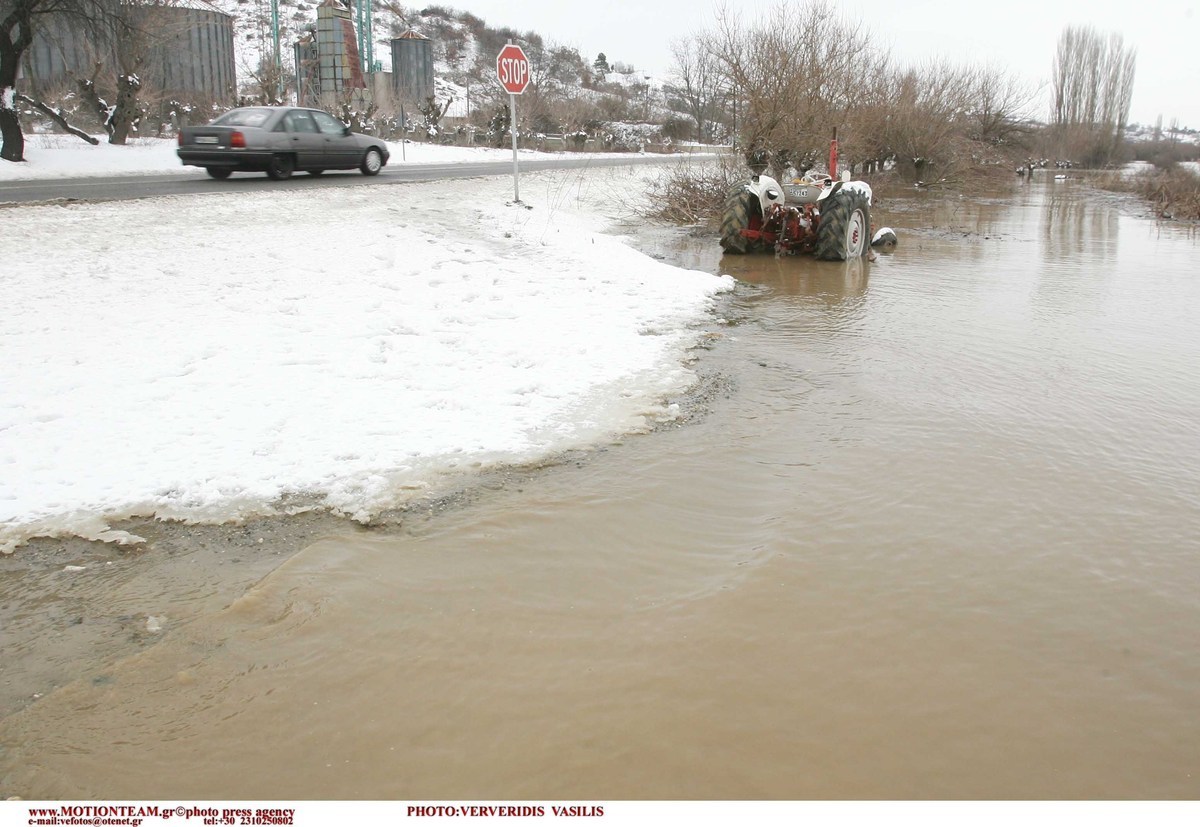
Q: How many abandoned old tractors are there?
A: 1